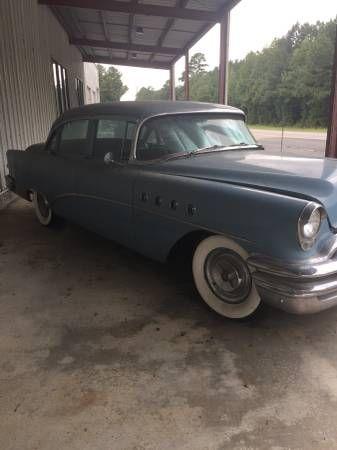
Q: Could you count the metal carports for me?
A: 1